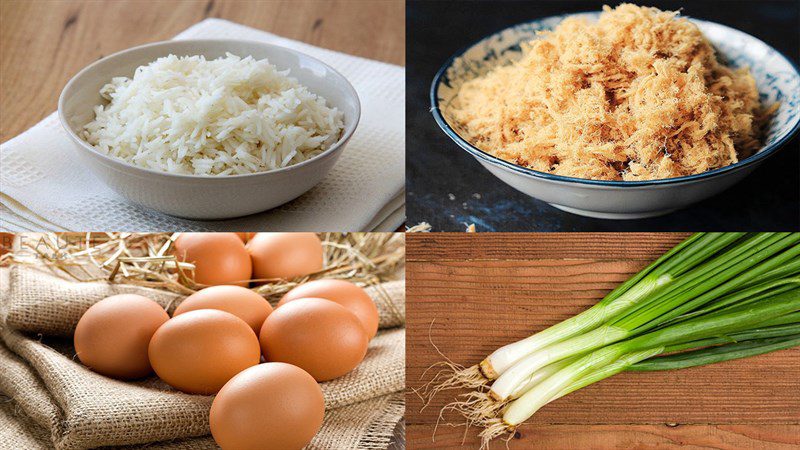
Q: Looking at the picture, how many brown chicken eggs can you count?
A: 8